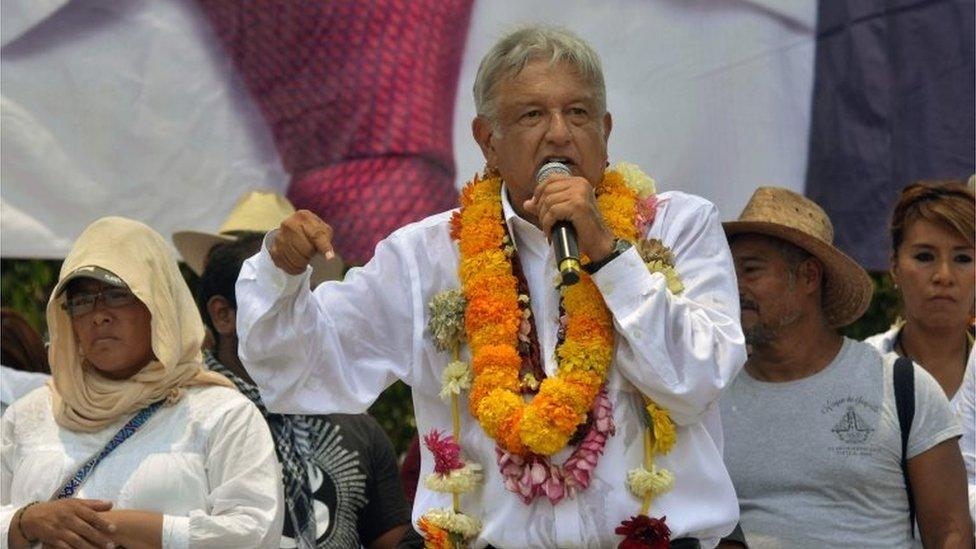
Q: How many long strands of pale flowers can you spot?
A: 2